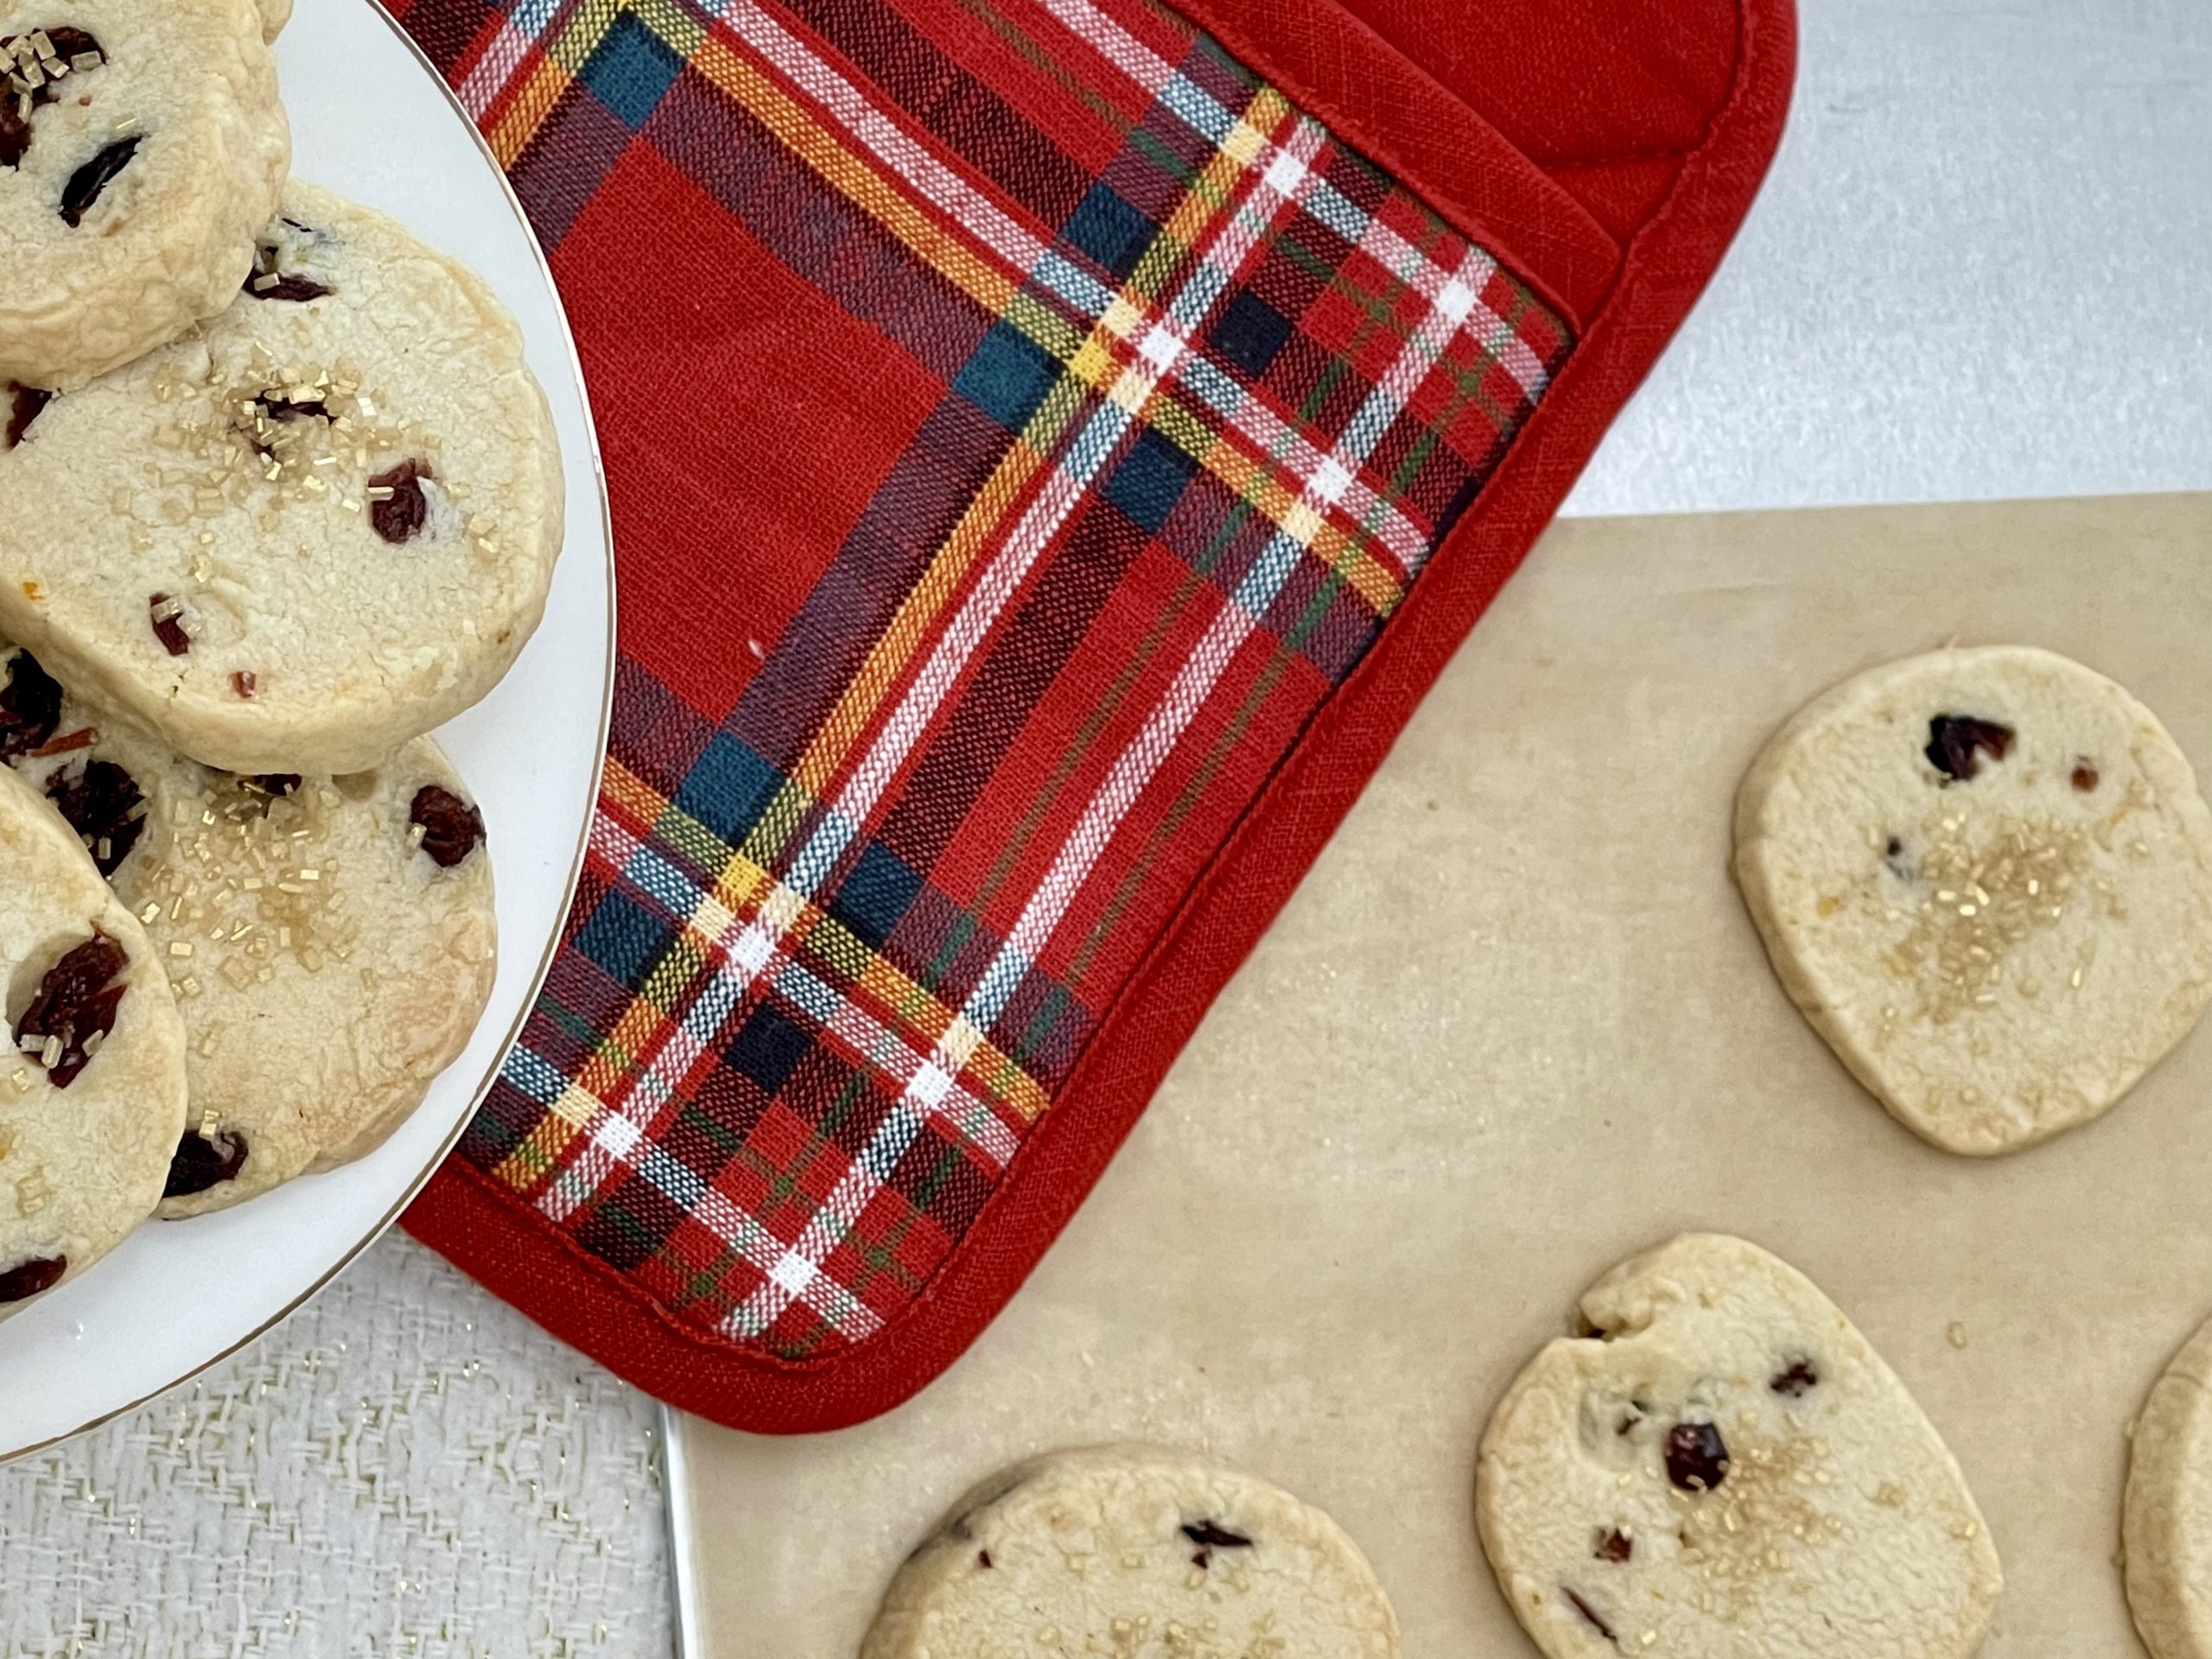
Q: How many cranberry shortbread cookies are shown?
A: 8